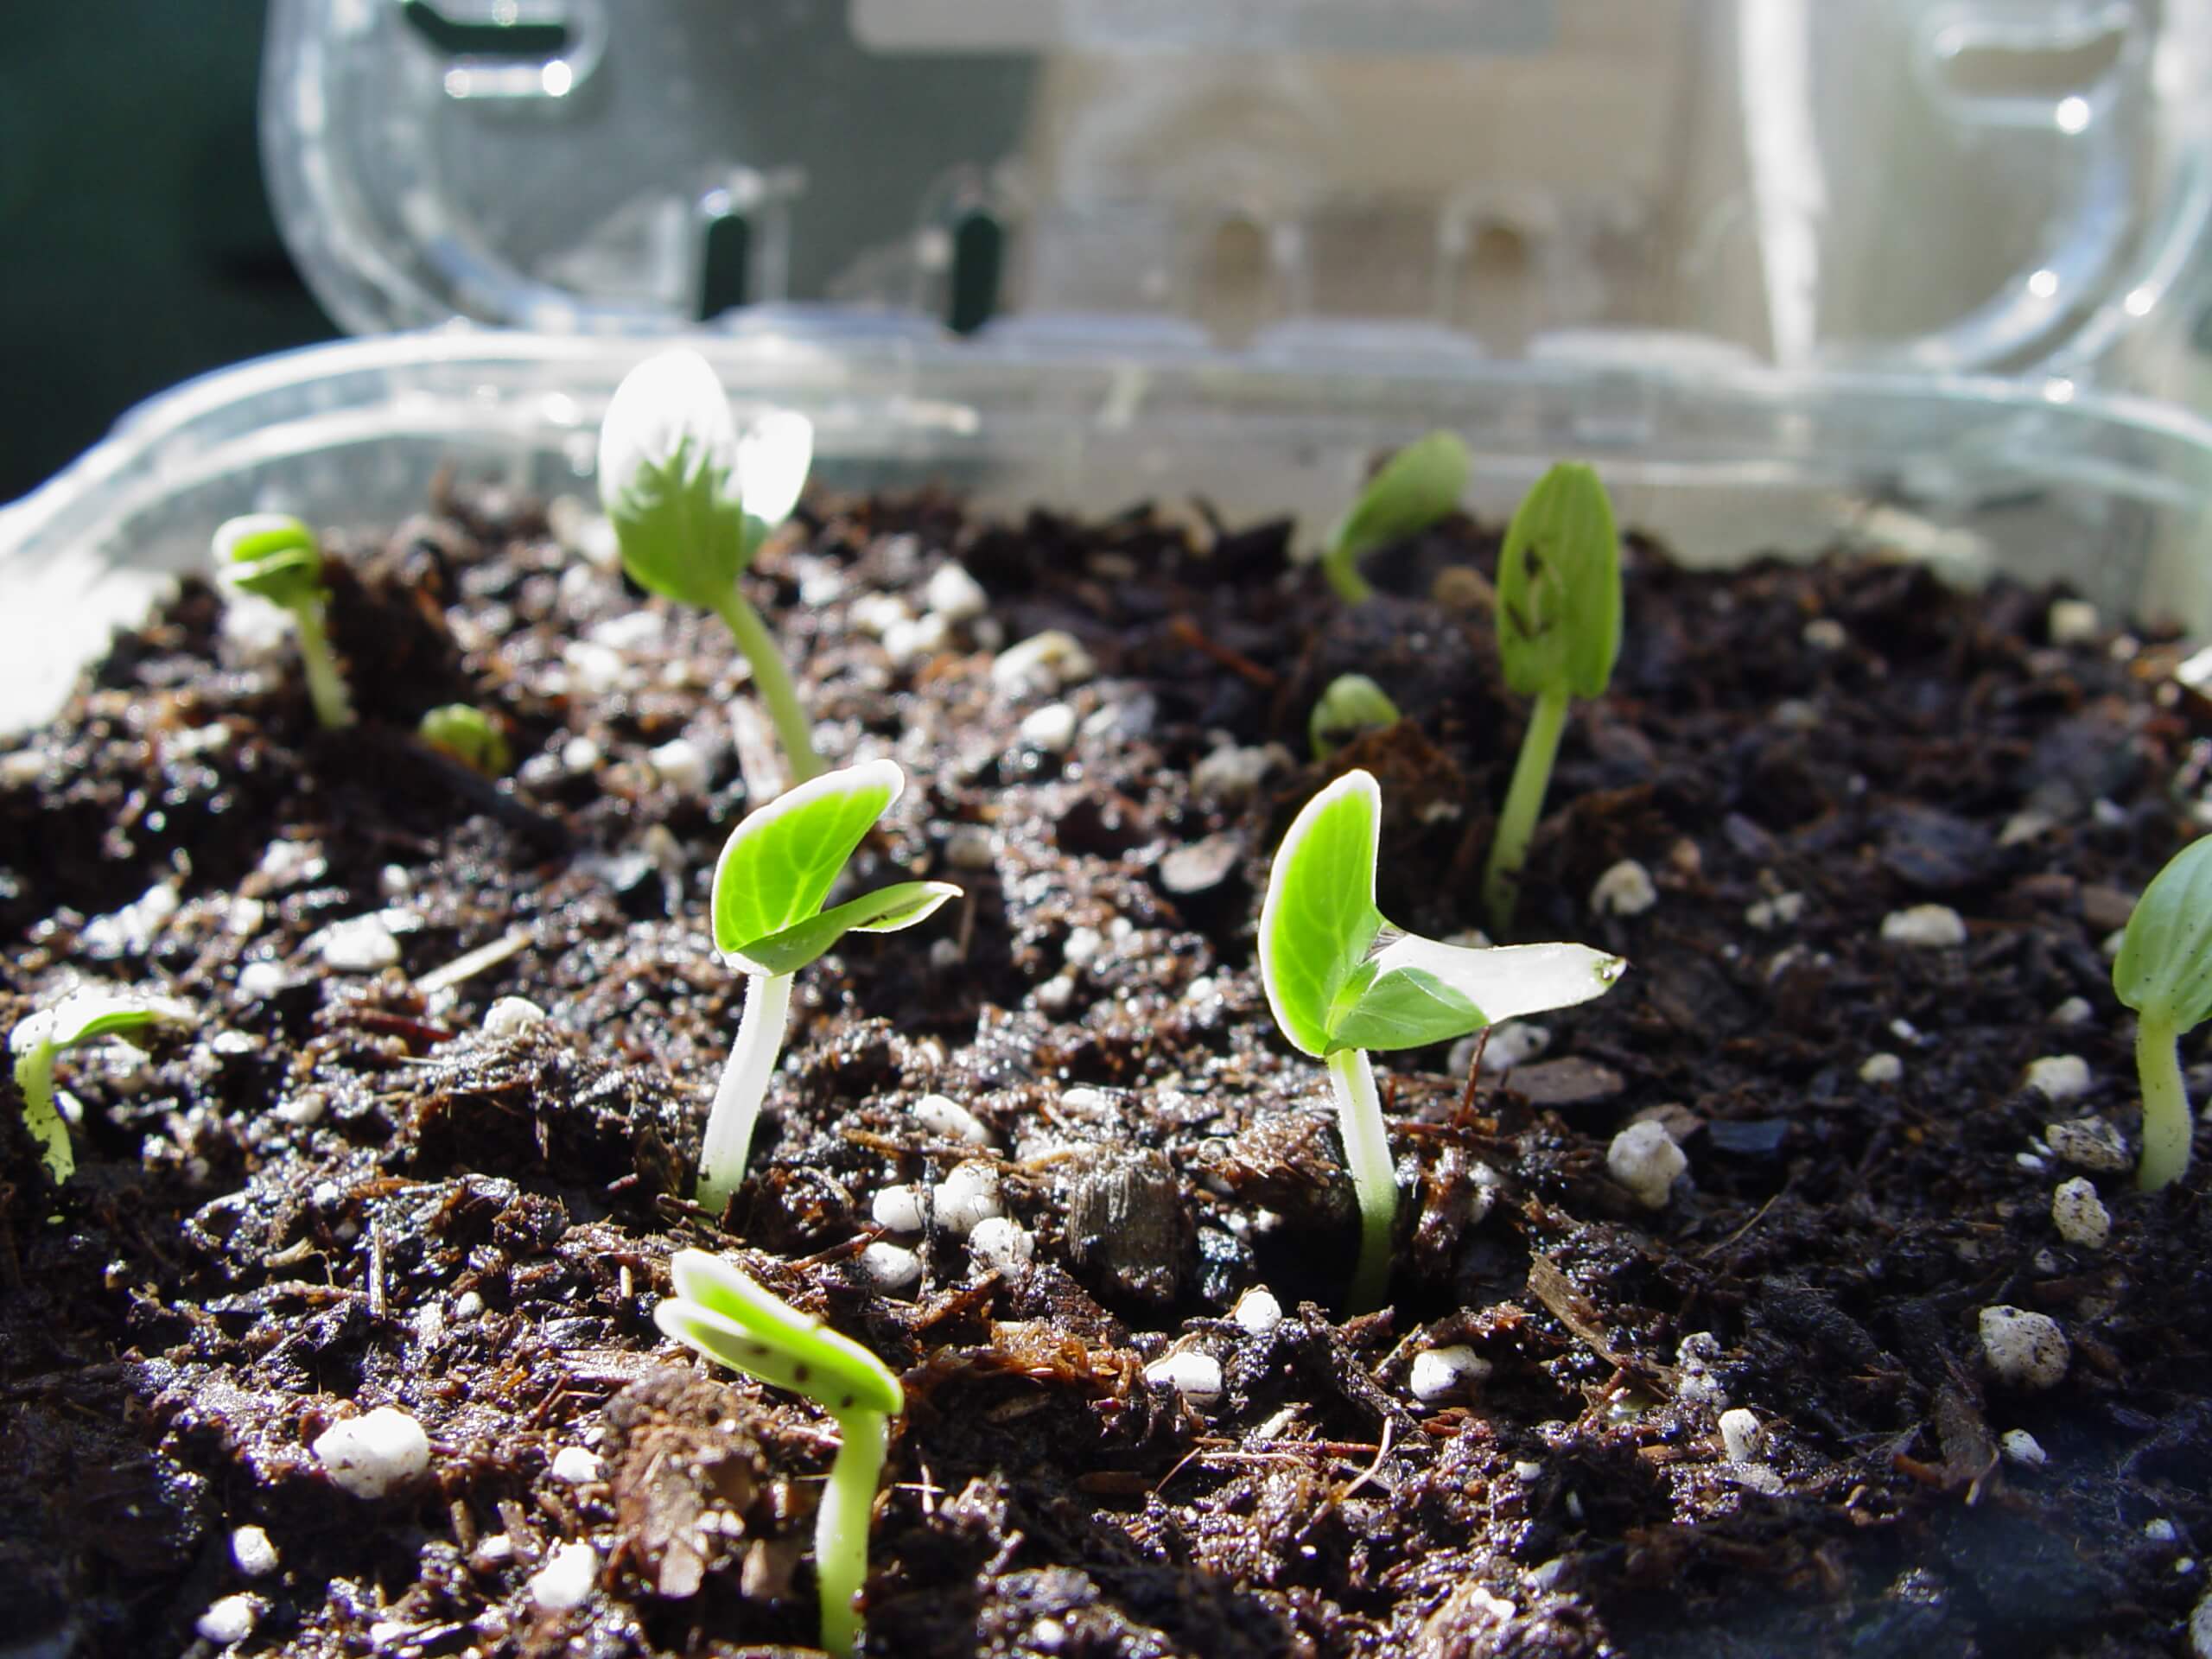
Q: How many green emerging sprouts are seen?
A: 11